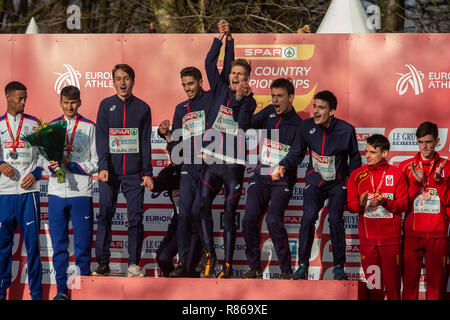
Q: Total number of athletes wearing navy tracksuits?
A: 5